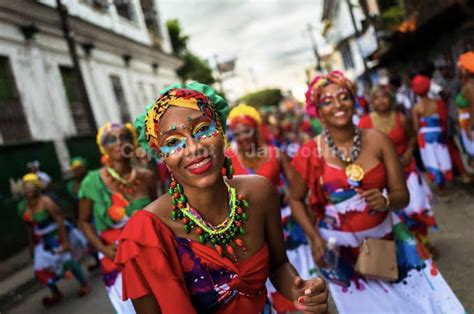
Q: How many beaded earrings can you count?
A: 2